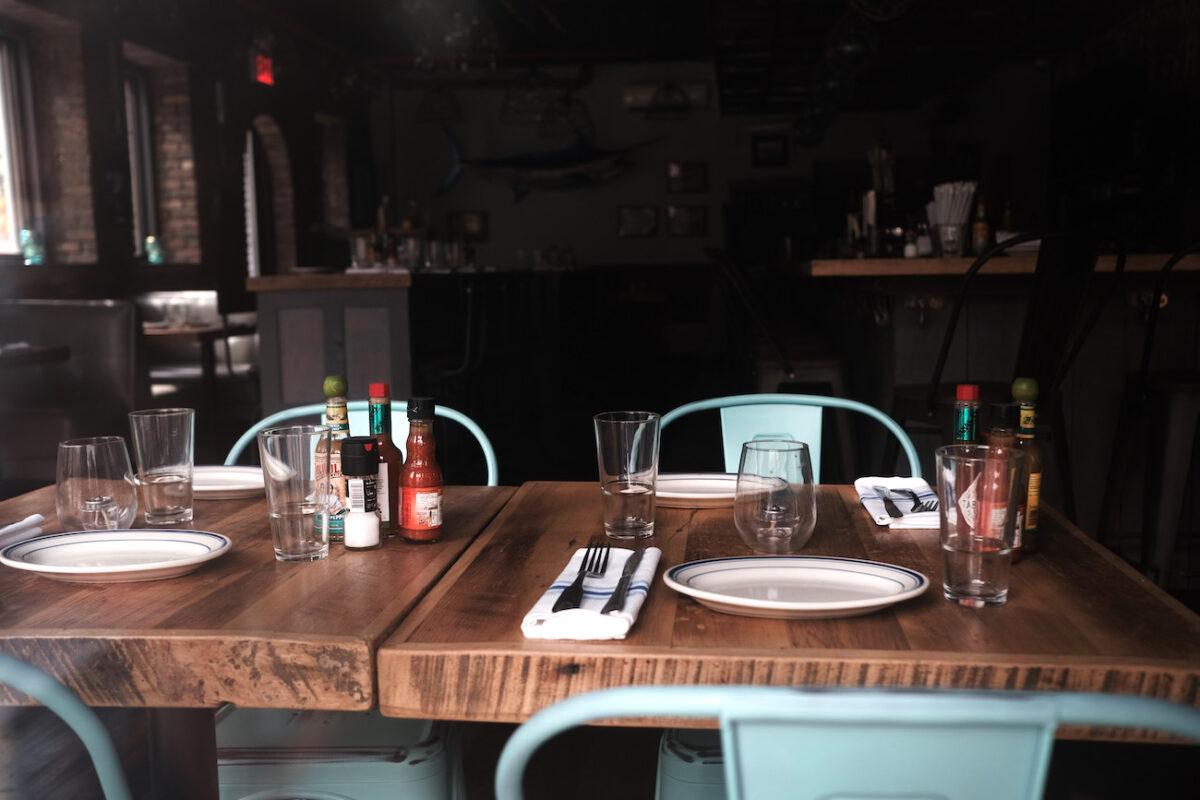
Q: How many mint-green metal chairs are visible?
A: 4